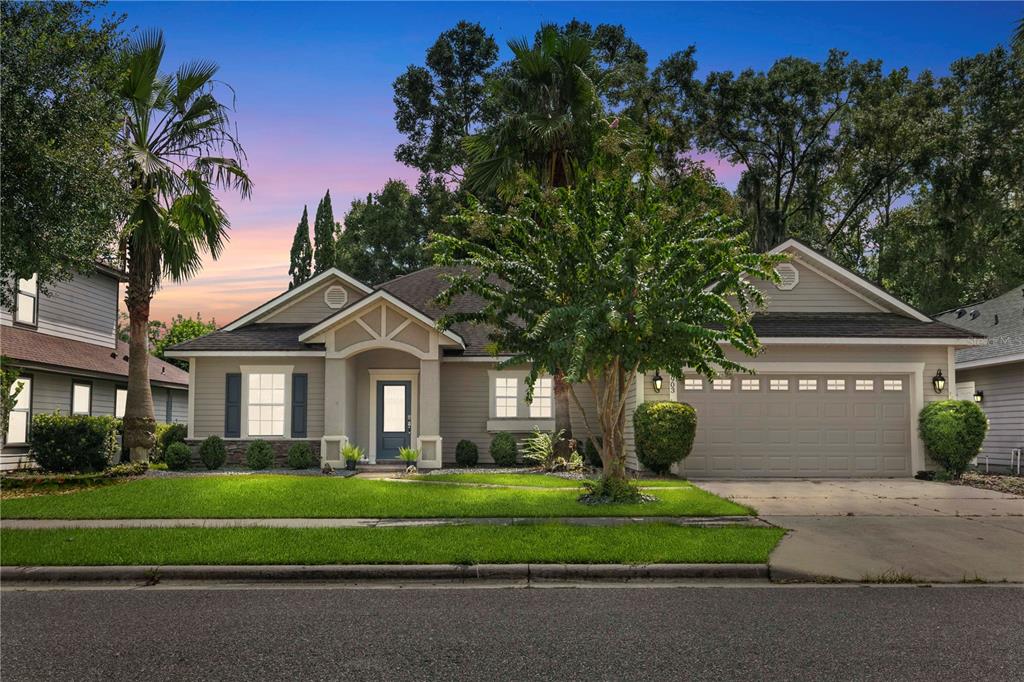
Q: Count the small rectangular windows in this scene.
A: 8